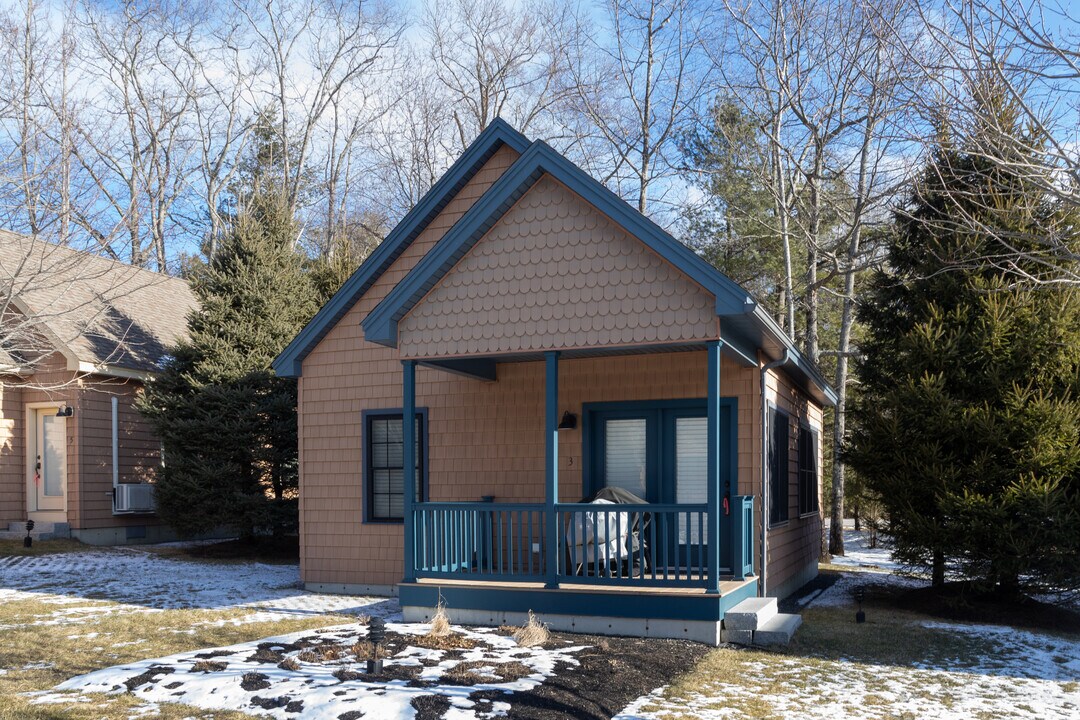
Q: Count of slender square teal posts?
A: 3